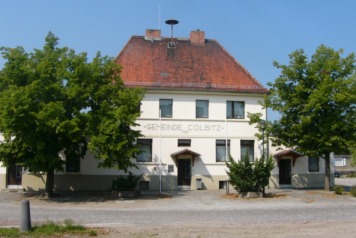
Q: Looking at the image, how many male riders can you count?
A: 0